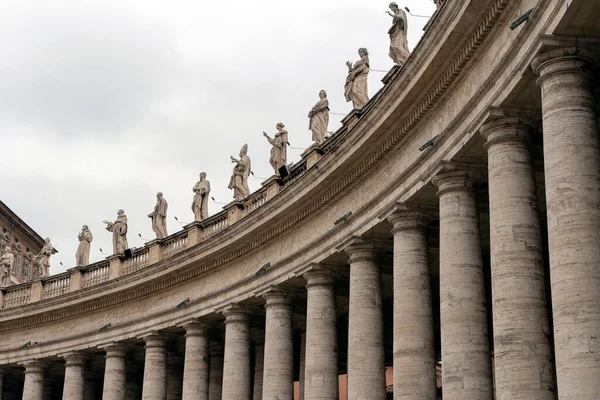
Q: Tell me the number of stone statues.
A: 11